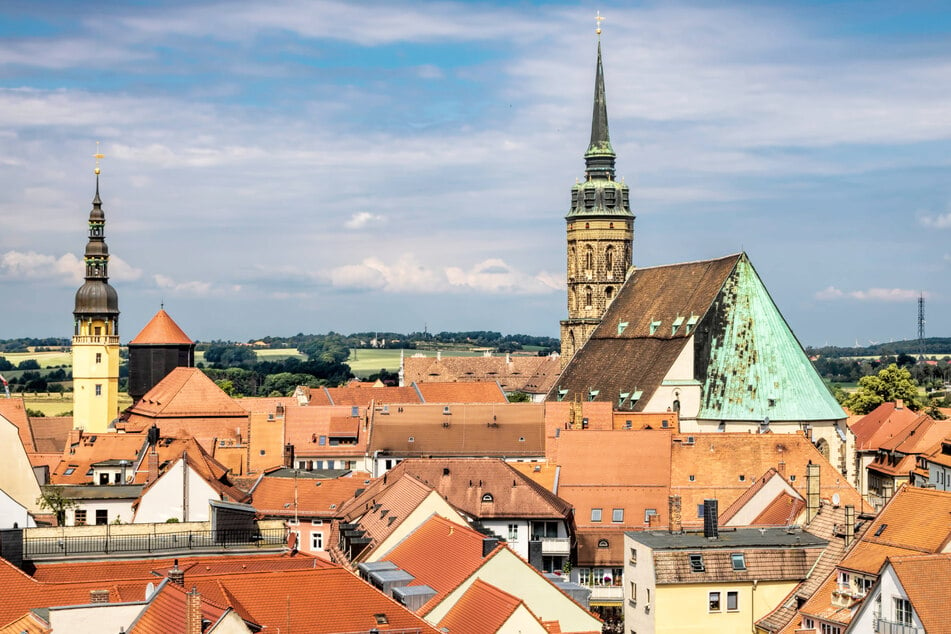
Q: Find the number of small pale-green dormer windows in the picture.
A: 8